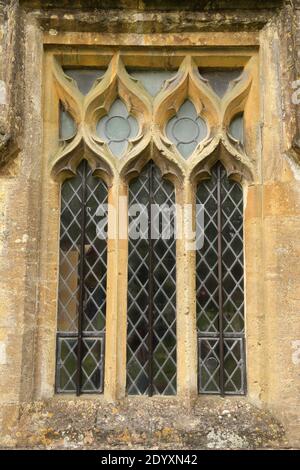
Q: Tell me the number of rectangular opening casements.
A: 2